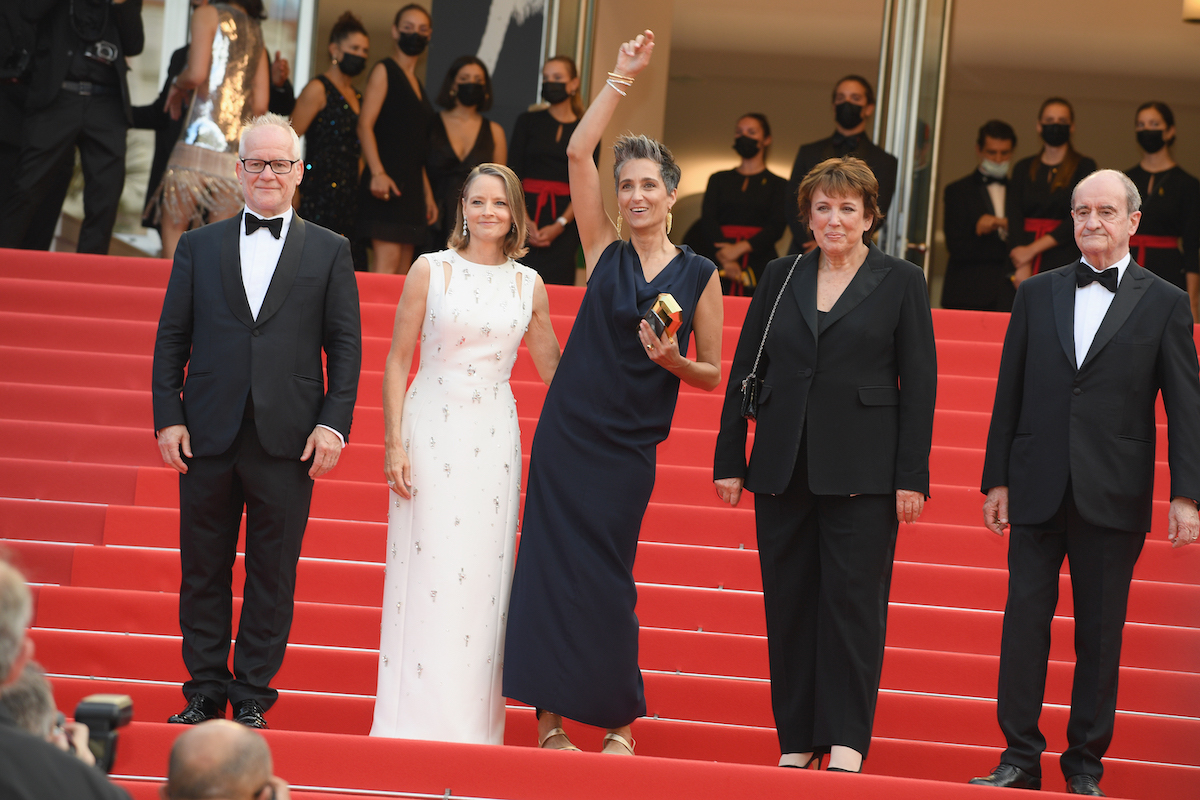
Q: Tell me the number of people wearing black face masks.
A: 8